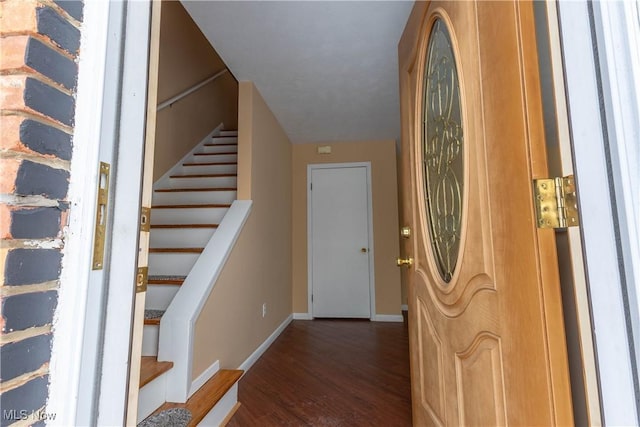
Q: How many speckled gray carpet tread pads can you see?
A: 3